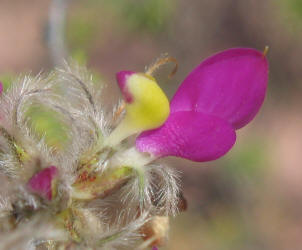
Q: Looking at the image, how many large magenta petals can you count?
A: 2